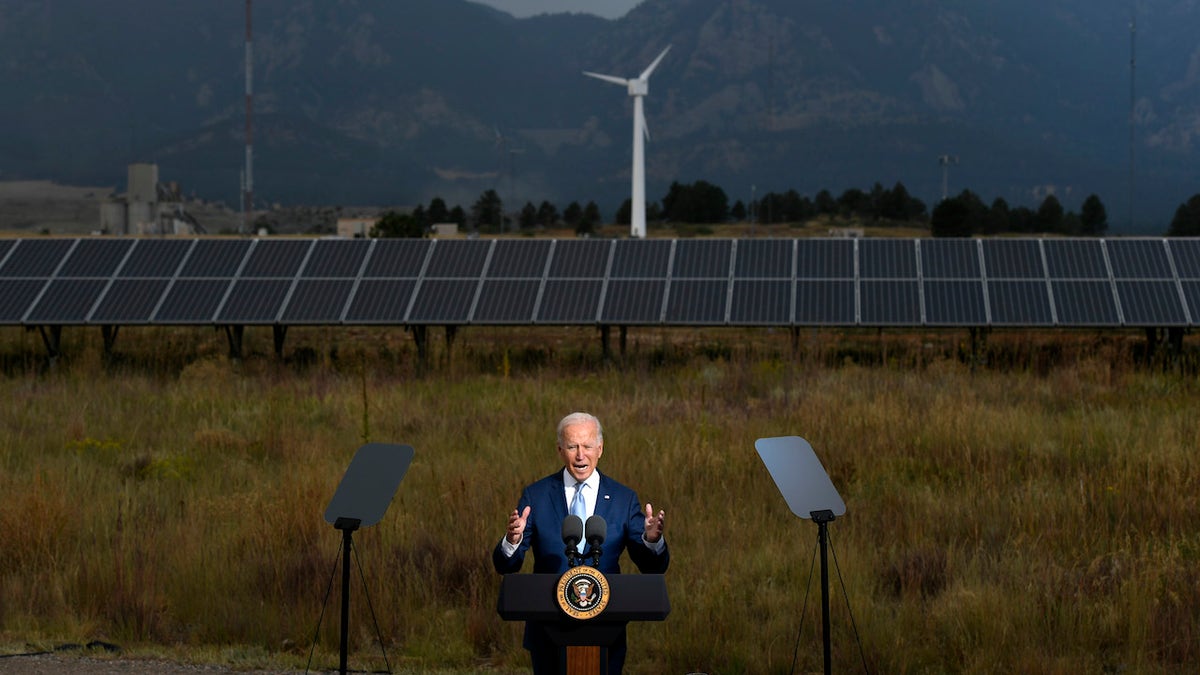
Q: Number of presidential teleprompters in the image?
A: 2